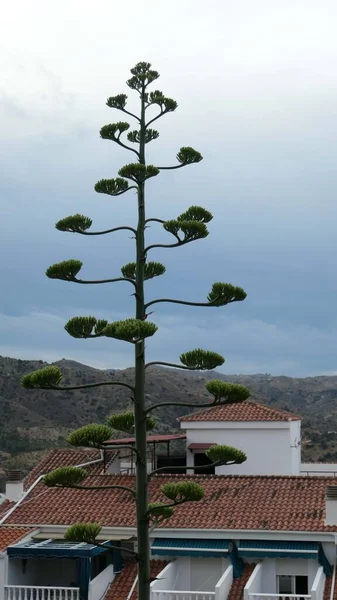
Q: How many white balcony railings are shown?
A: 3